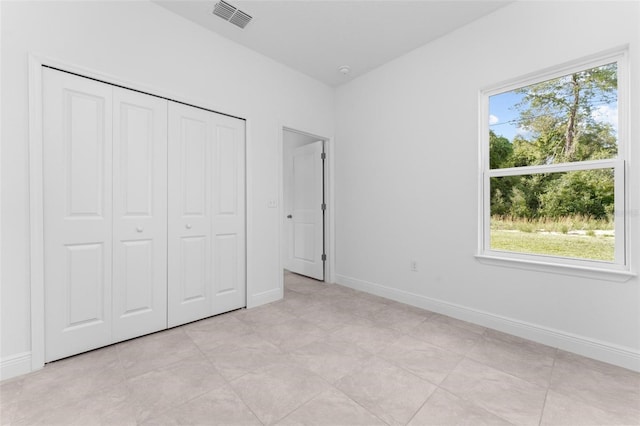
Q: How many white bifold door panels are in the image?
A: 4